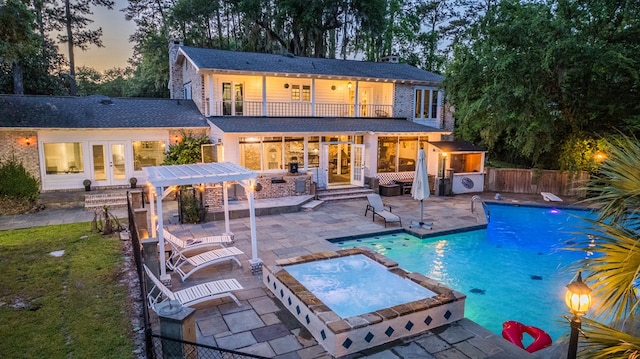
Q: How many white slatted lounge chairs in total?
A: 3